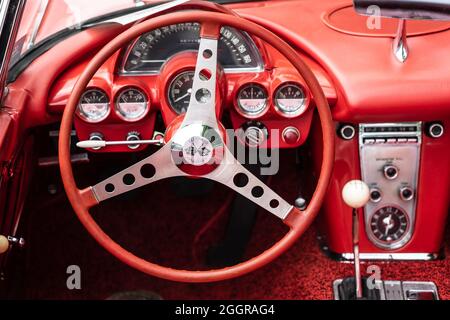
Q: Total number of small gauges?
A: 4